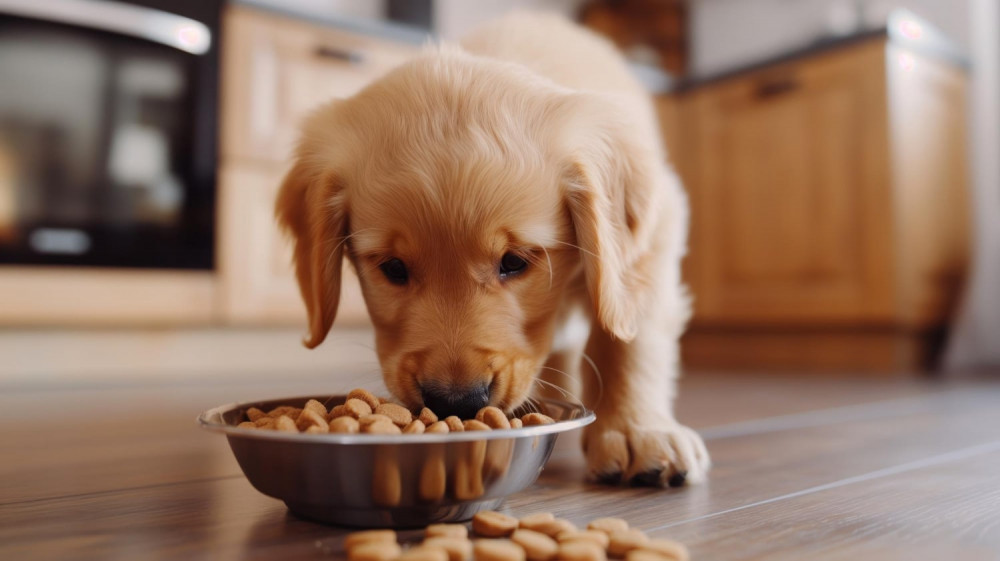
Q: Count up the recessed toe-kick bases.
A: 2